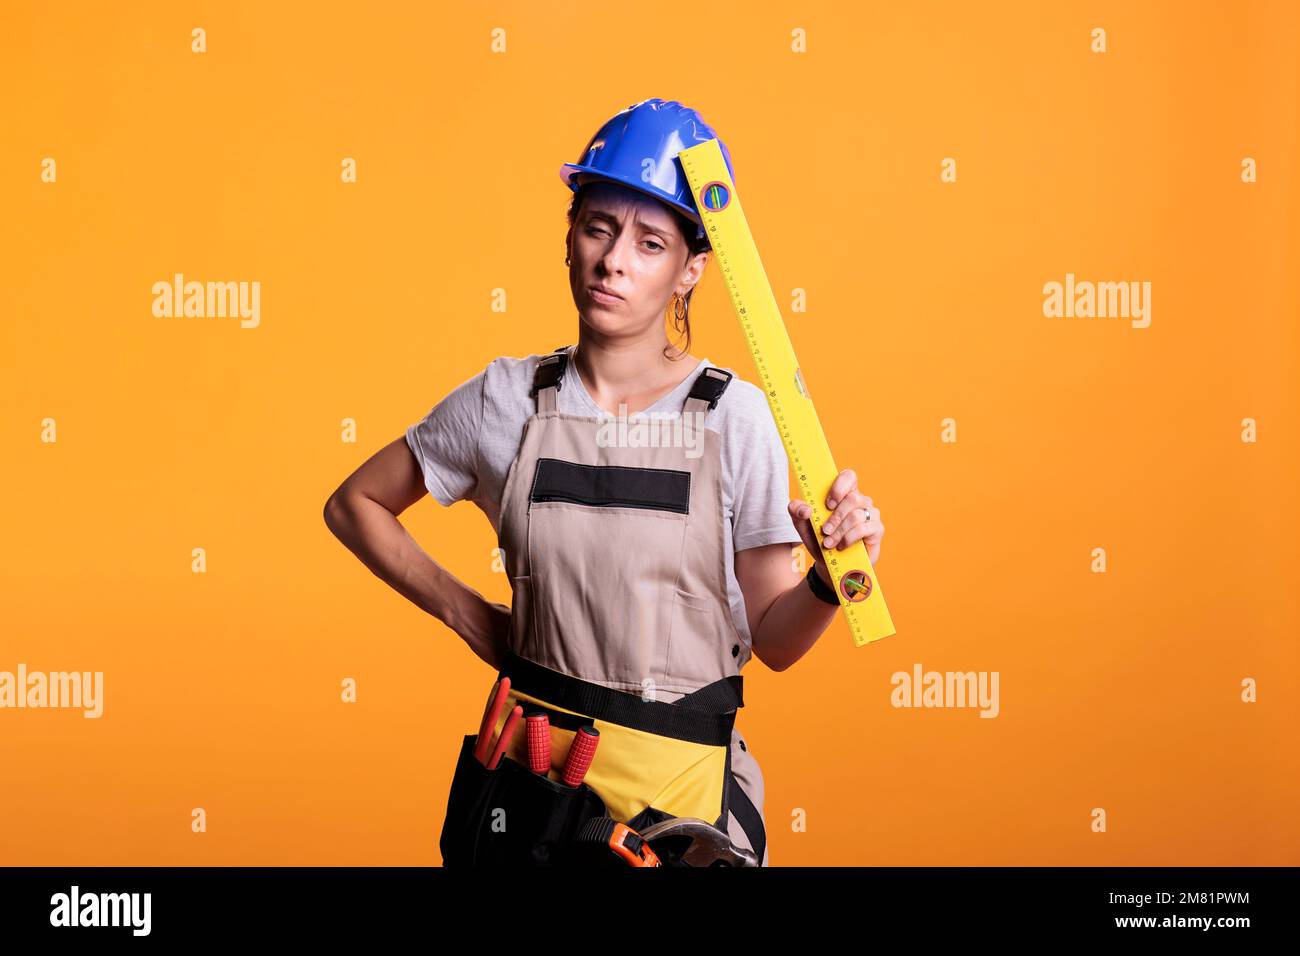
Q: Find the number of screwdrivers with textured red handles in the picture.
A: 2